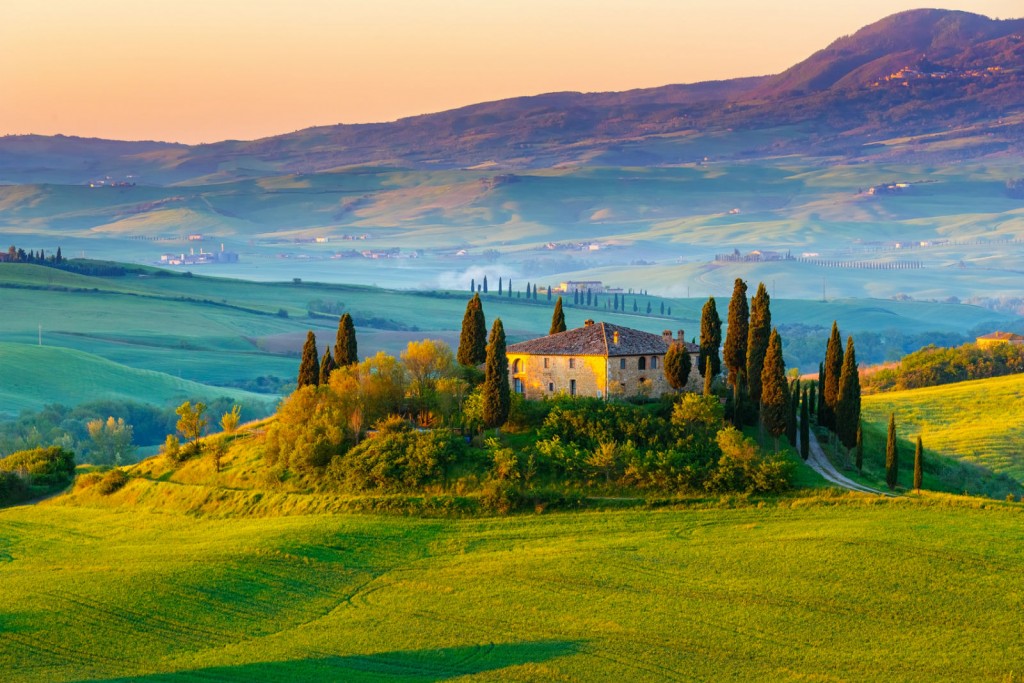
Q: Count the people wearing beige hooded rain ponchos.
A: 0